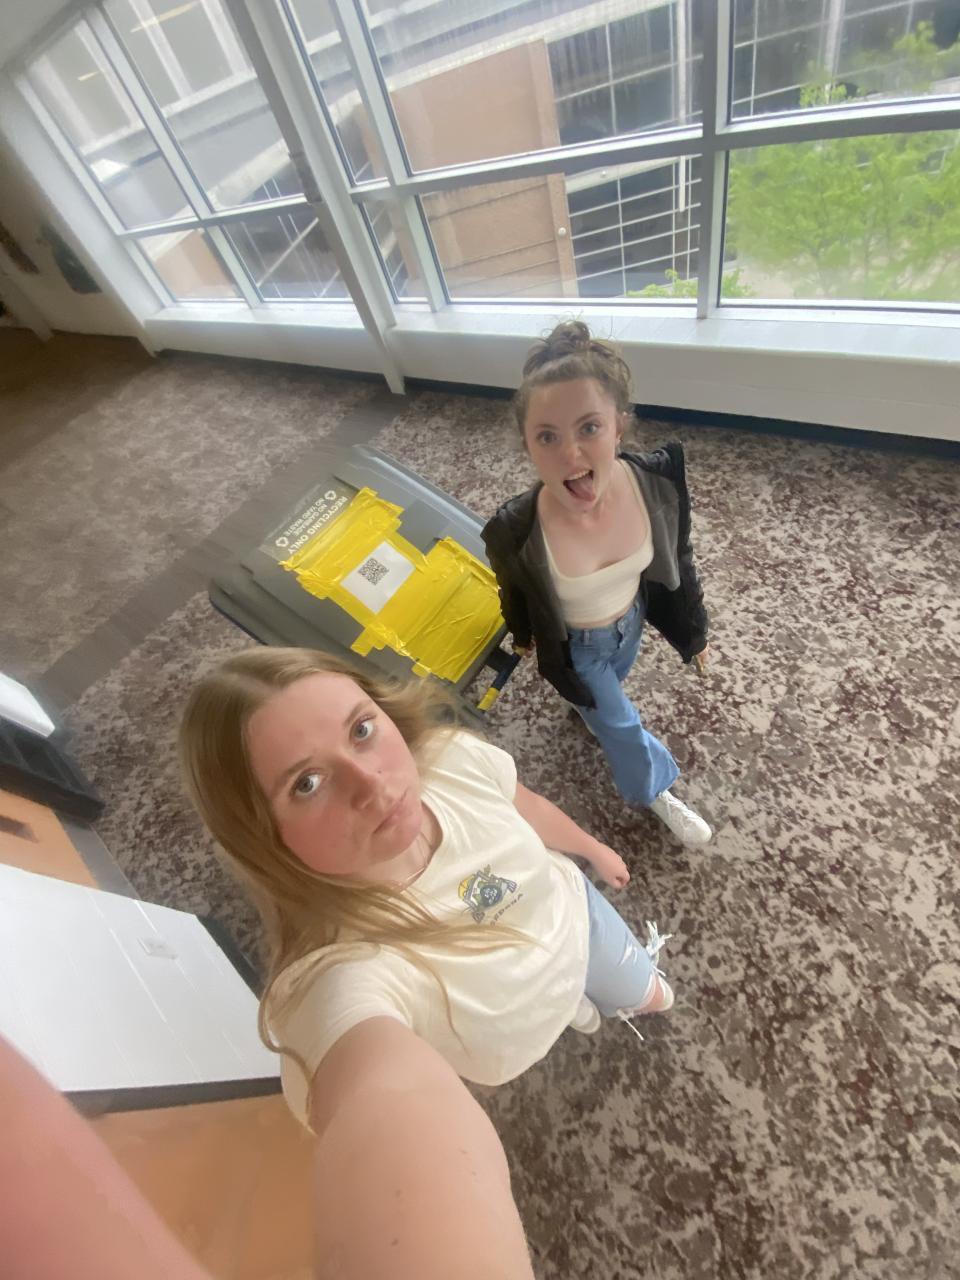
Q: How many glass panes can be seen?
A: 10